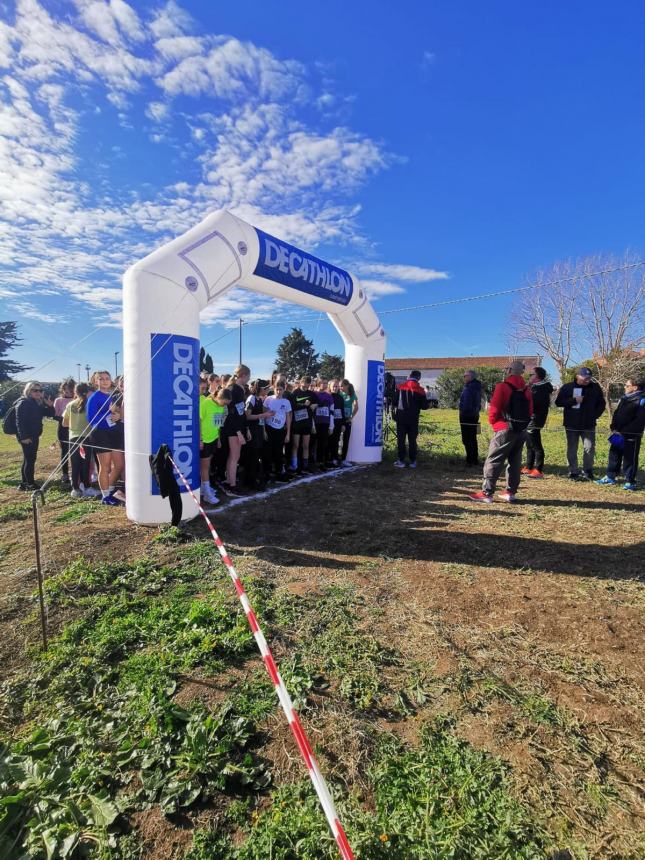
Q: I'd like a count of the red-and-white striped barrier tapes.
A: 1